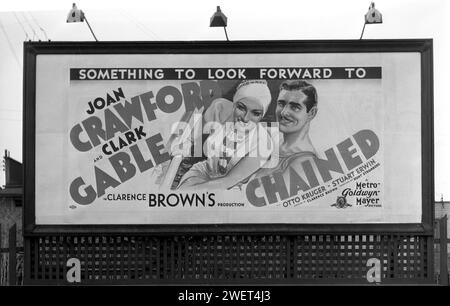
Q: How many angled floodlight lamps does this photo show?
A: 3